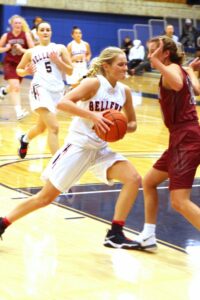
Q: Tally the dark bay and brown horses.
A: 0